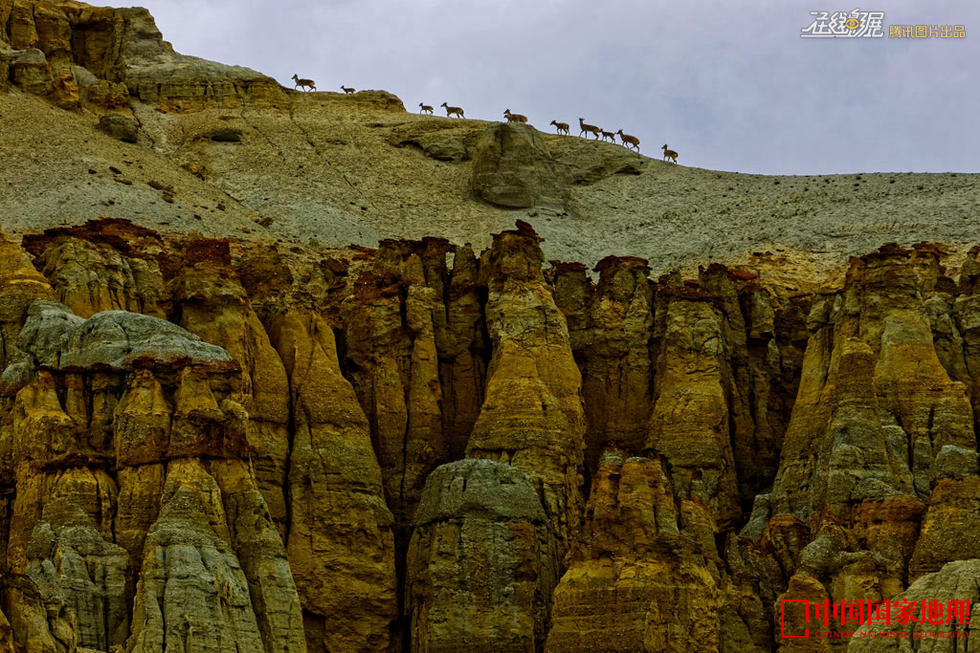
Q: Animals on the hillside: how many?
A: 10